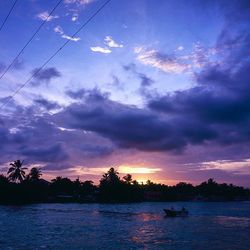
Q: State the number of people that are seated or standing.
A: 2